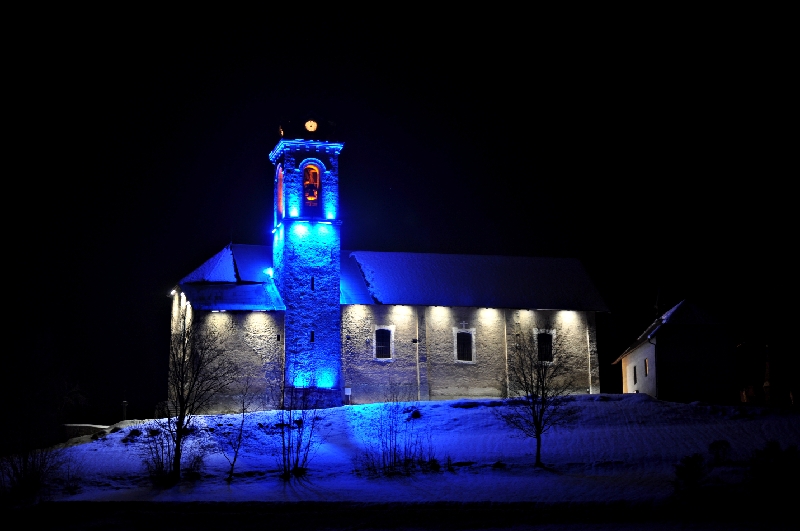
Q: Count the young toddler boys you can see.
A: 0